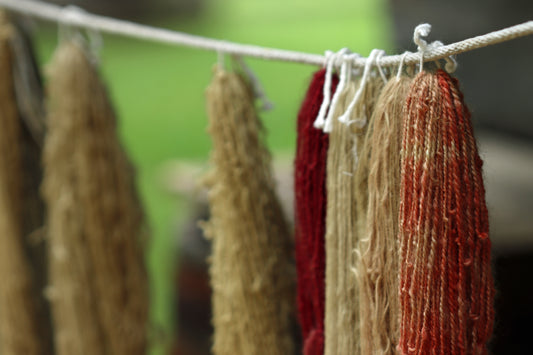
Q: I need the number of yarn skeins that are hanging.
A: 7